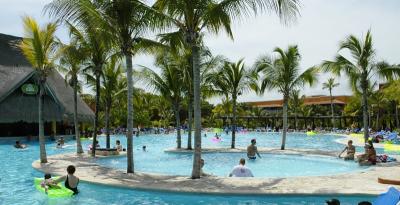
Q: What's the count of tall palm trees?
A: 11